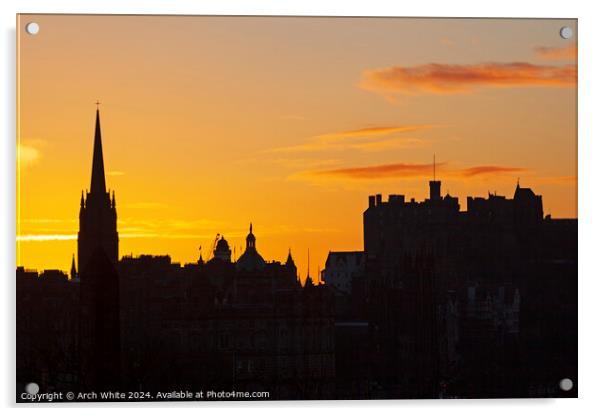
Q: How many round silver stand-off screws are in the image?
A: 4